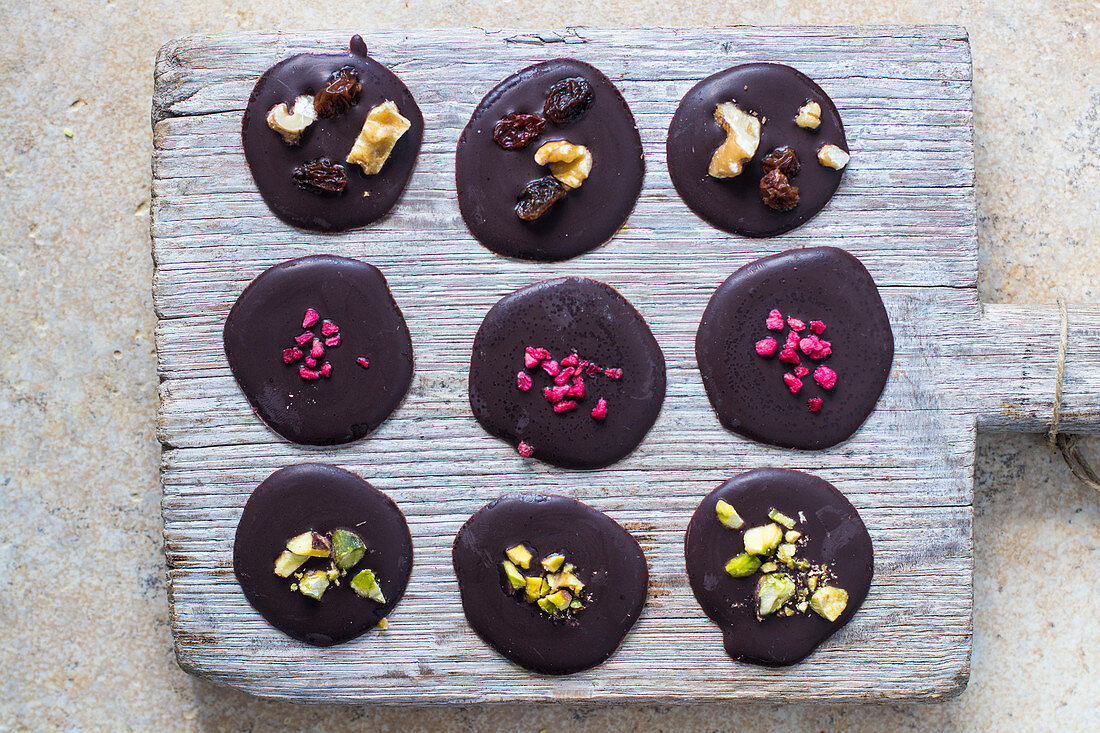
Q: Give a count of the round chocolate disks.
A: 9